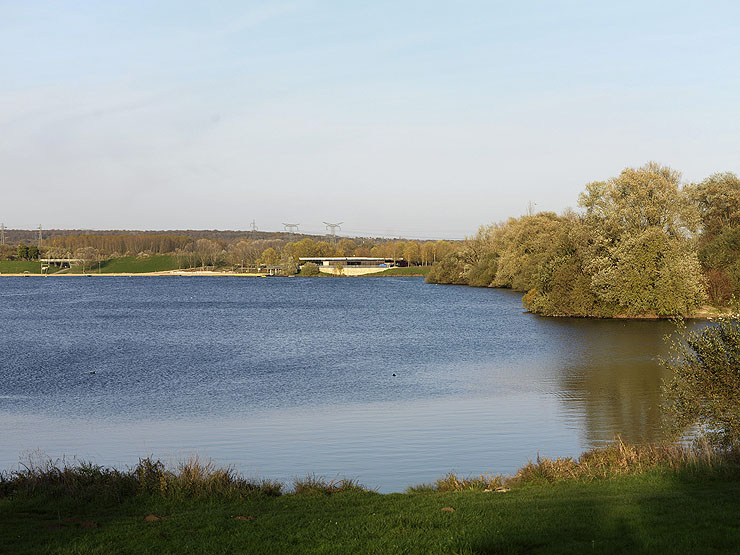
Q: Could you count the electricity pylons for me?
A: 5